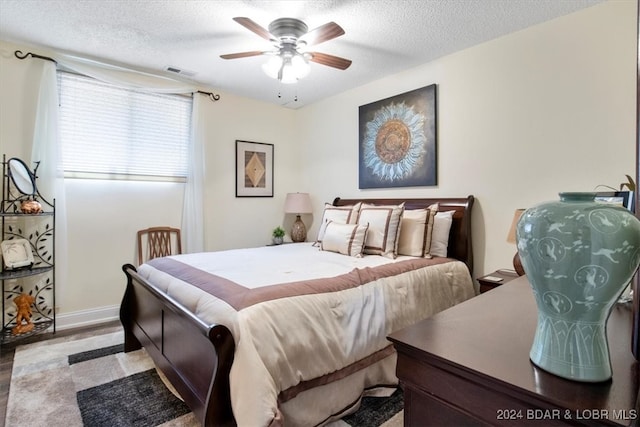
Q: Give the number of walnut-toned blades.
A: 4